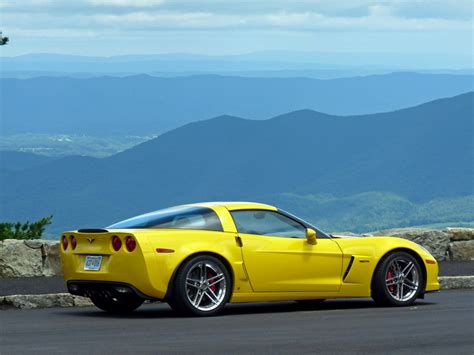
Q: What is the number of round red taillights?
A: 4